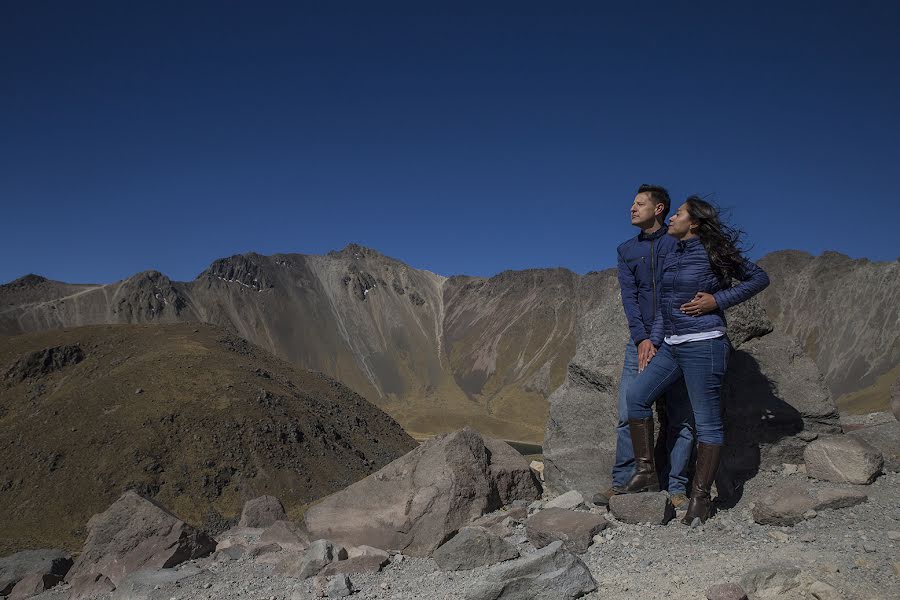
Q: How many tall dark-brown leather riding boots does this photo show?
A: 2